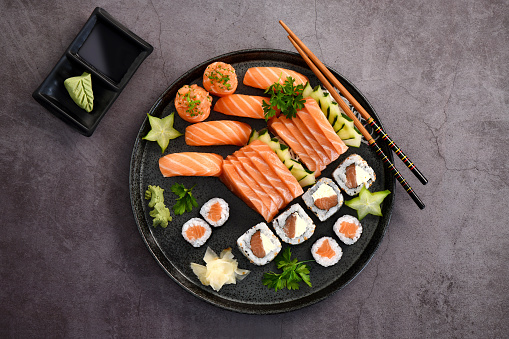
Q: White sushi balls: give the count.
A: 8